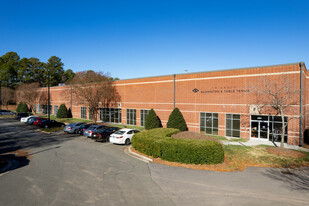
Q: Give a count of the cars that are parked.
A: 11